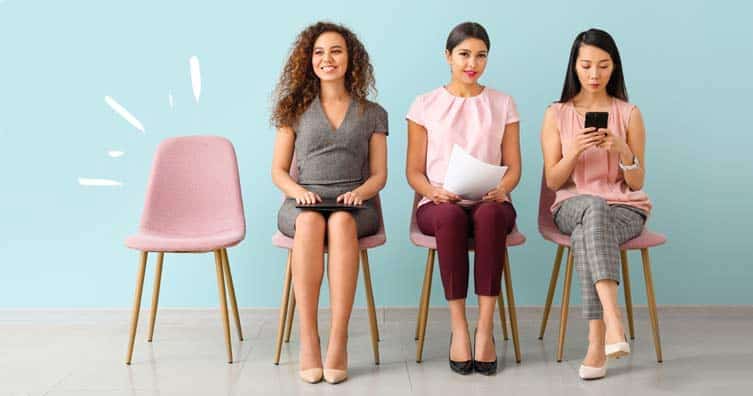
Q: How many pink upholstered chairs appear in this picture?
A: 4